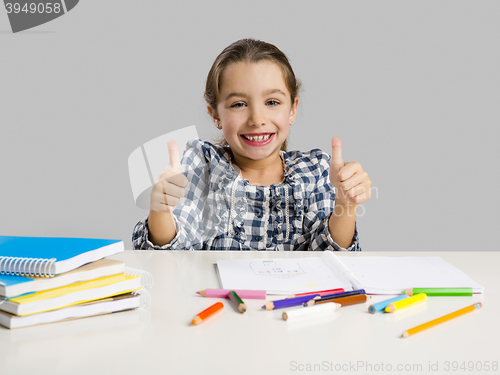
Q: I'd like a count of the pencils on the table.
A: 13